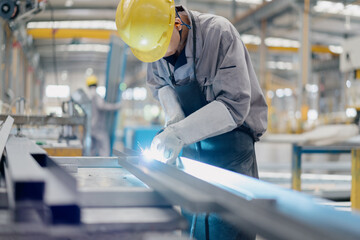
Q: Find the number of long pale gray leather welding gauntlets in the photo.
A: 2